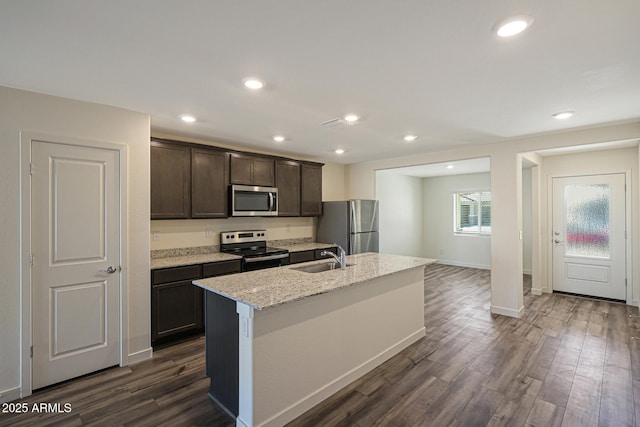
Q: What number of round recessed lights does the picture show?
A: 9